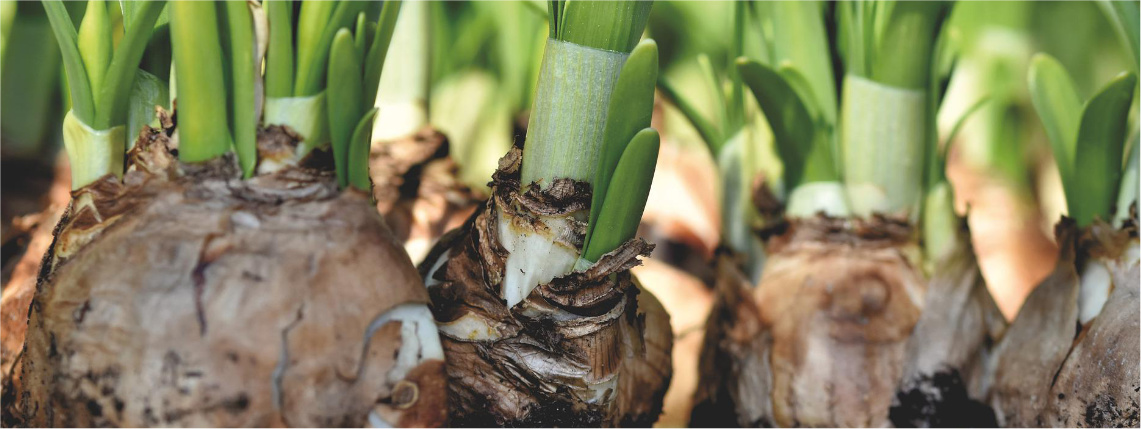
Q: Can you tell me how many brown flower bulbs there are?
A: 4